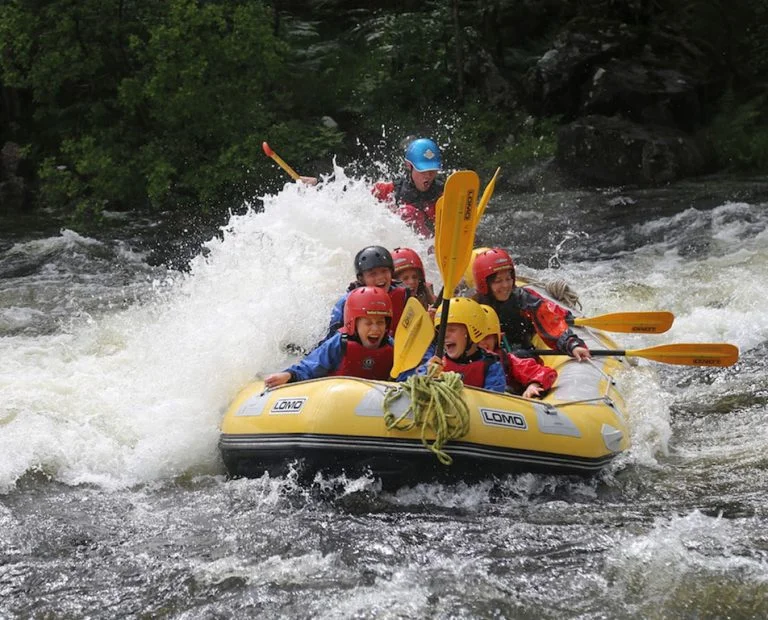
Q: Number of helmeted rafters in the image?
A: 7